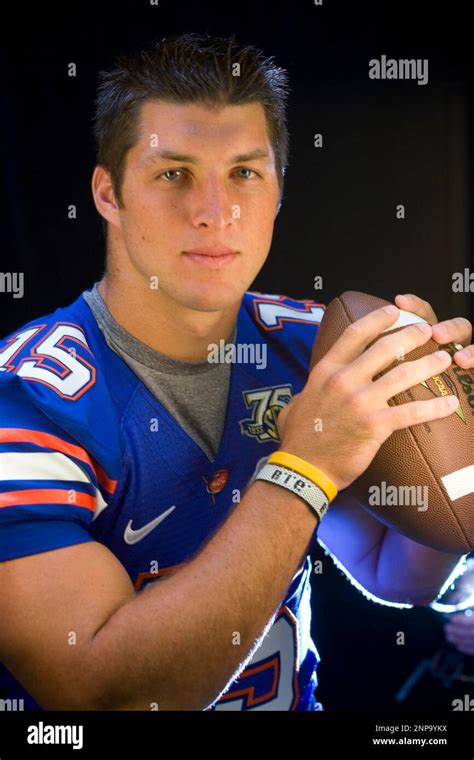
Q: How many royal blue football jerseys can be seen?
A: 1